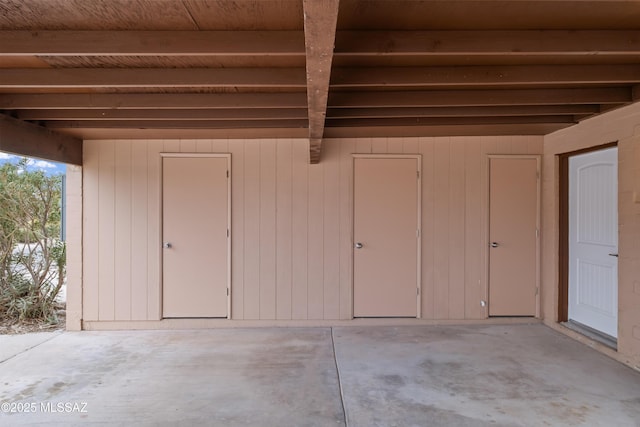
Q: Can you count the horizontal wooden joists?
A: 5